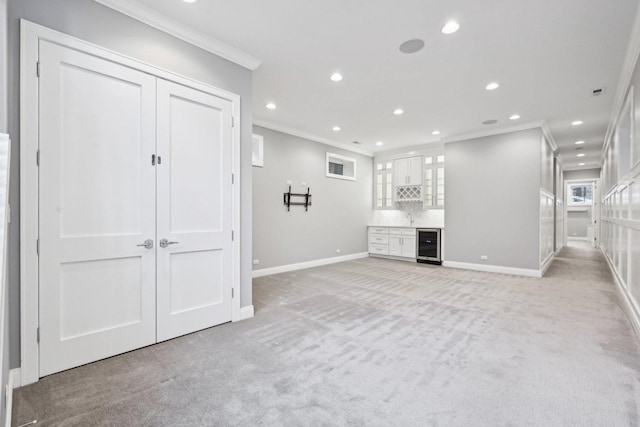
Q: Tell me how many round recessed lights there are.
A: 14